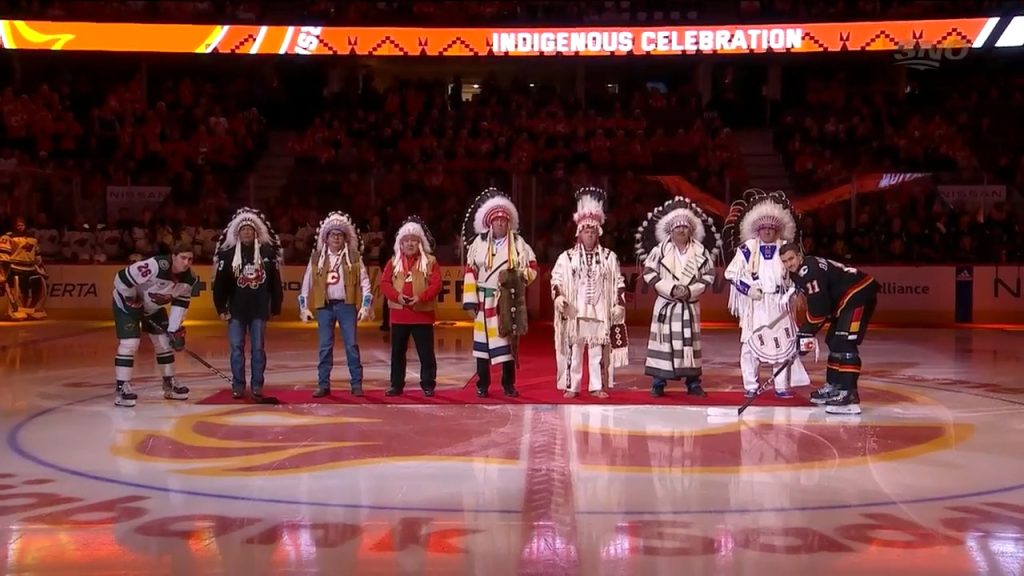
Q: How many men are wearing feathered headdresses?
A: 7